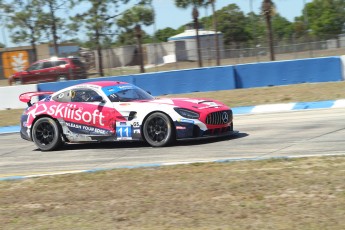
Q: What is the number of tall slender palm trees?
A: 4